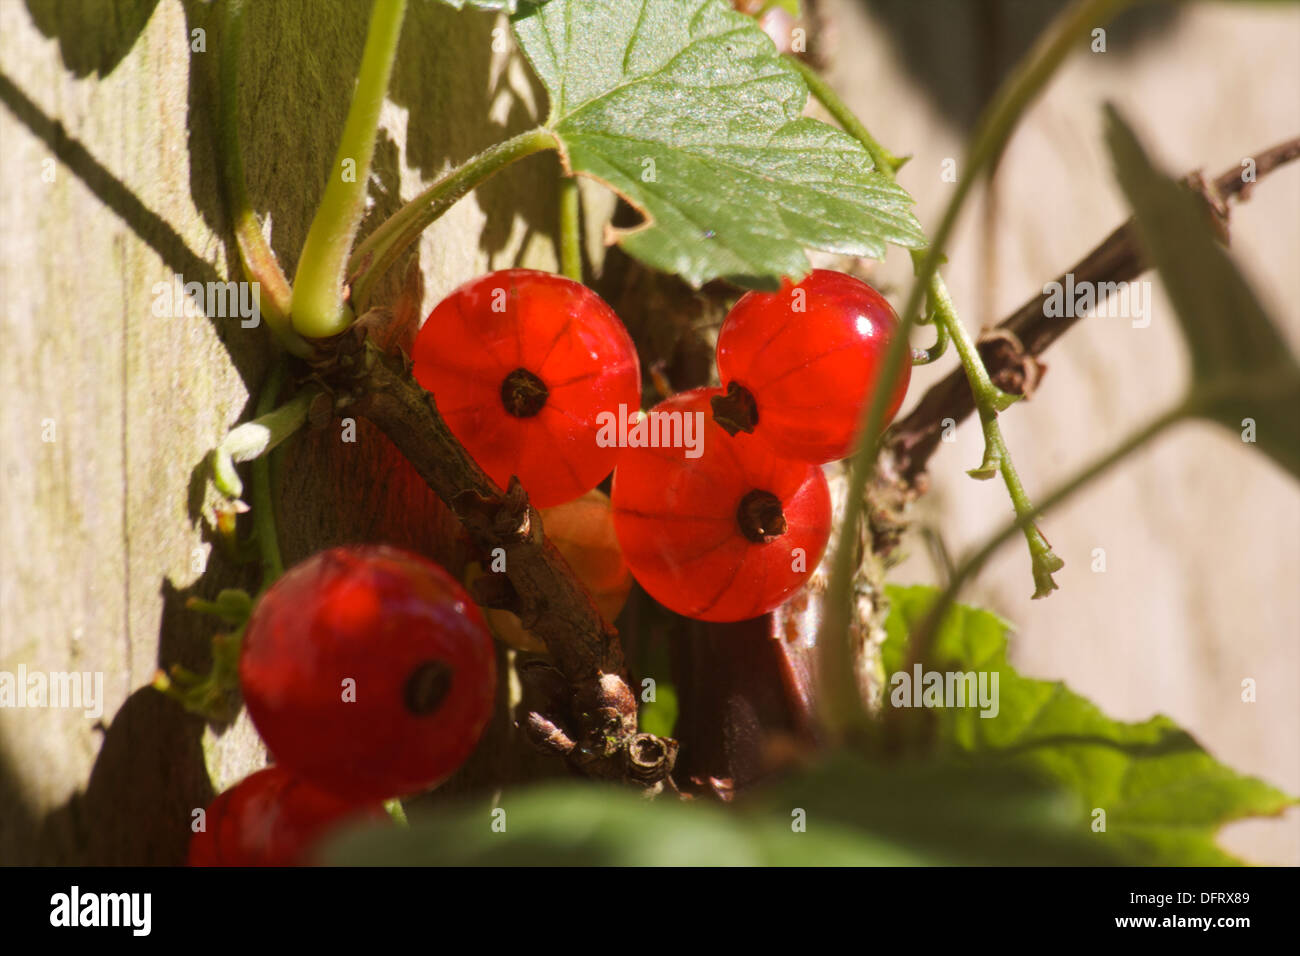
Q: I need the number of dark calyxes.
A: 4